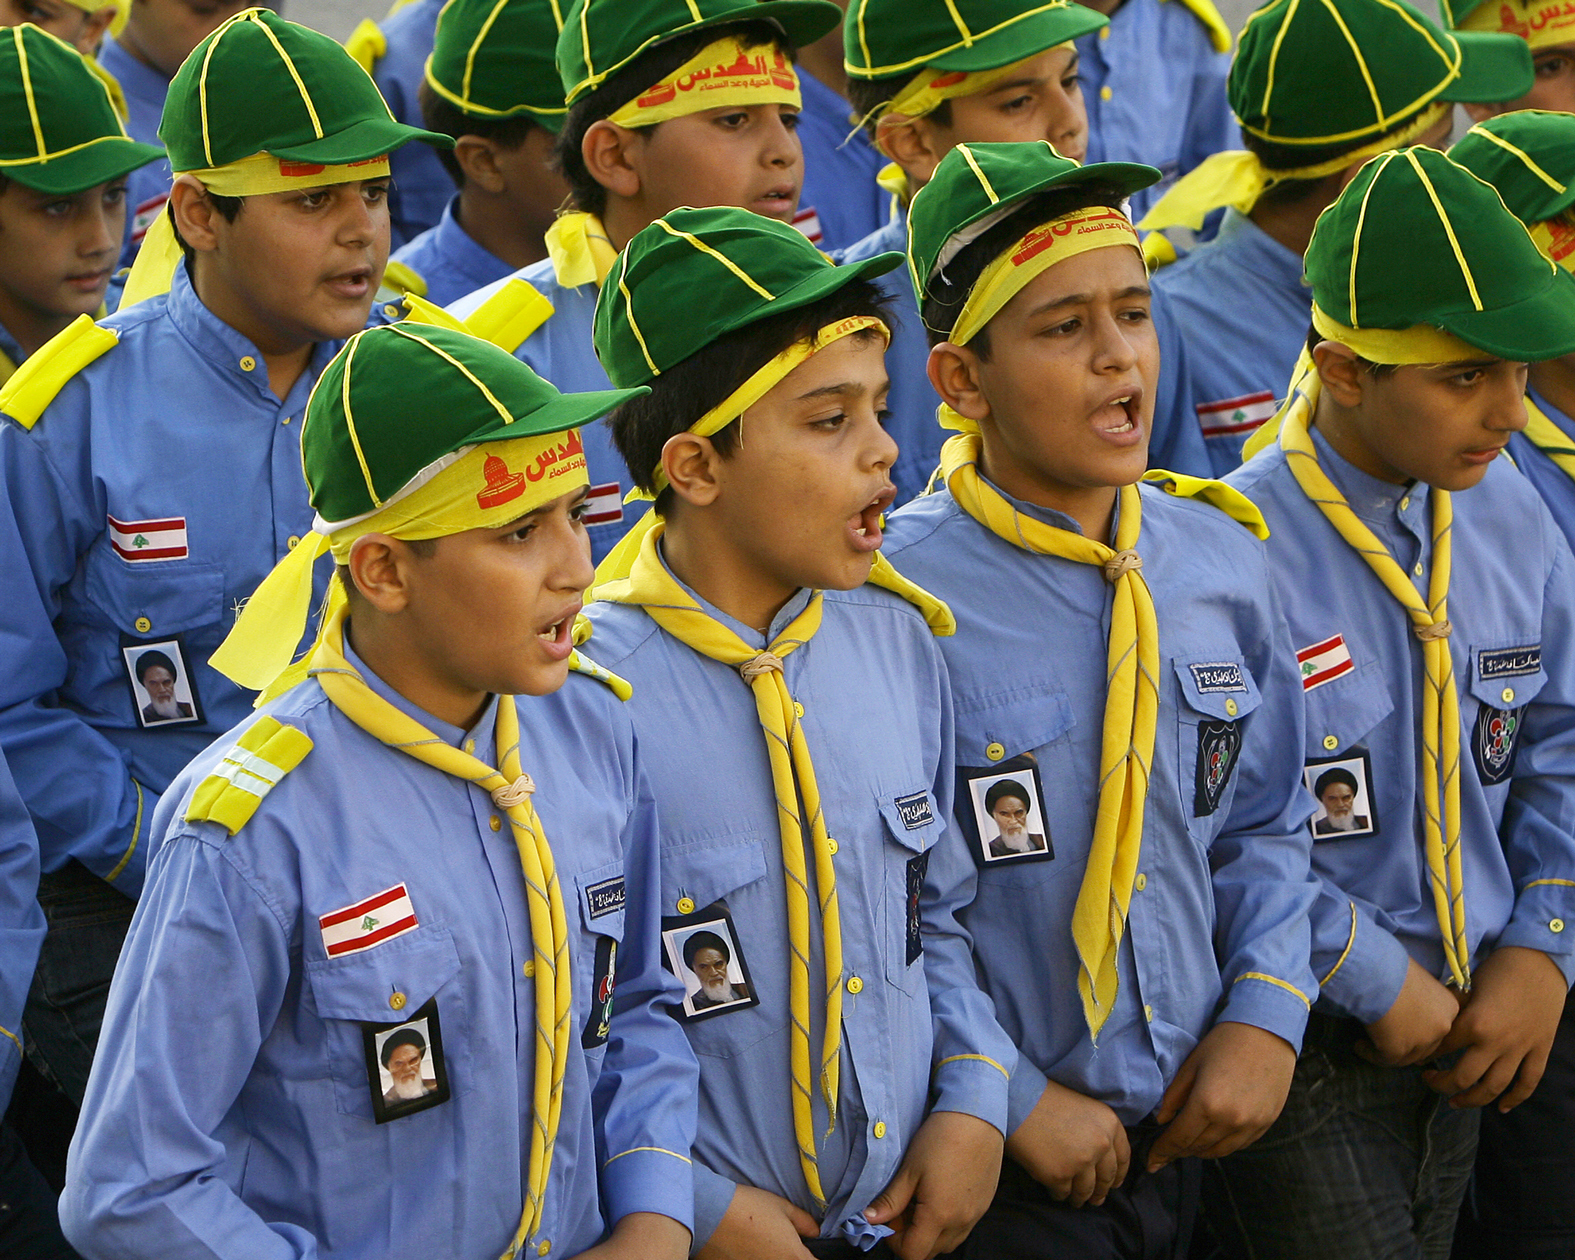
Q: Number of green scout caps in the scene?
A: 12